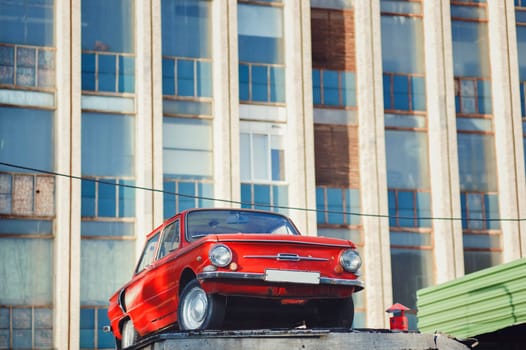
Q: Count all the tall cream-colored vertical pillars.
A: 7